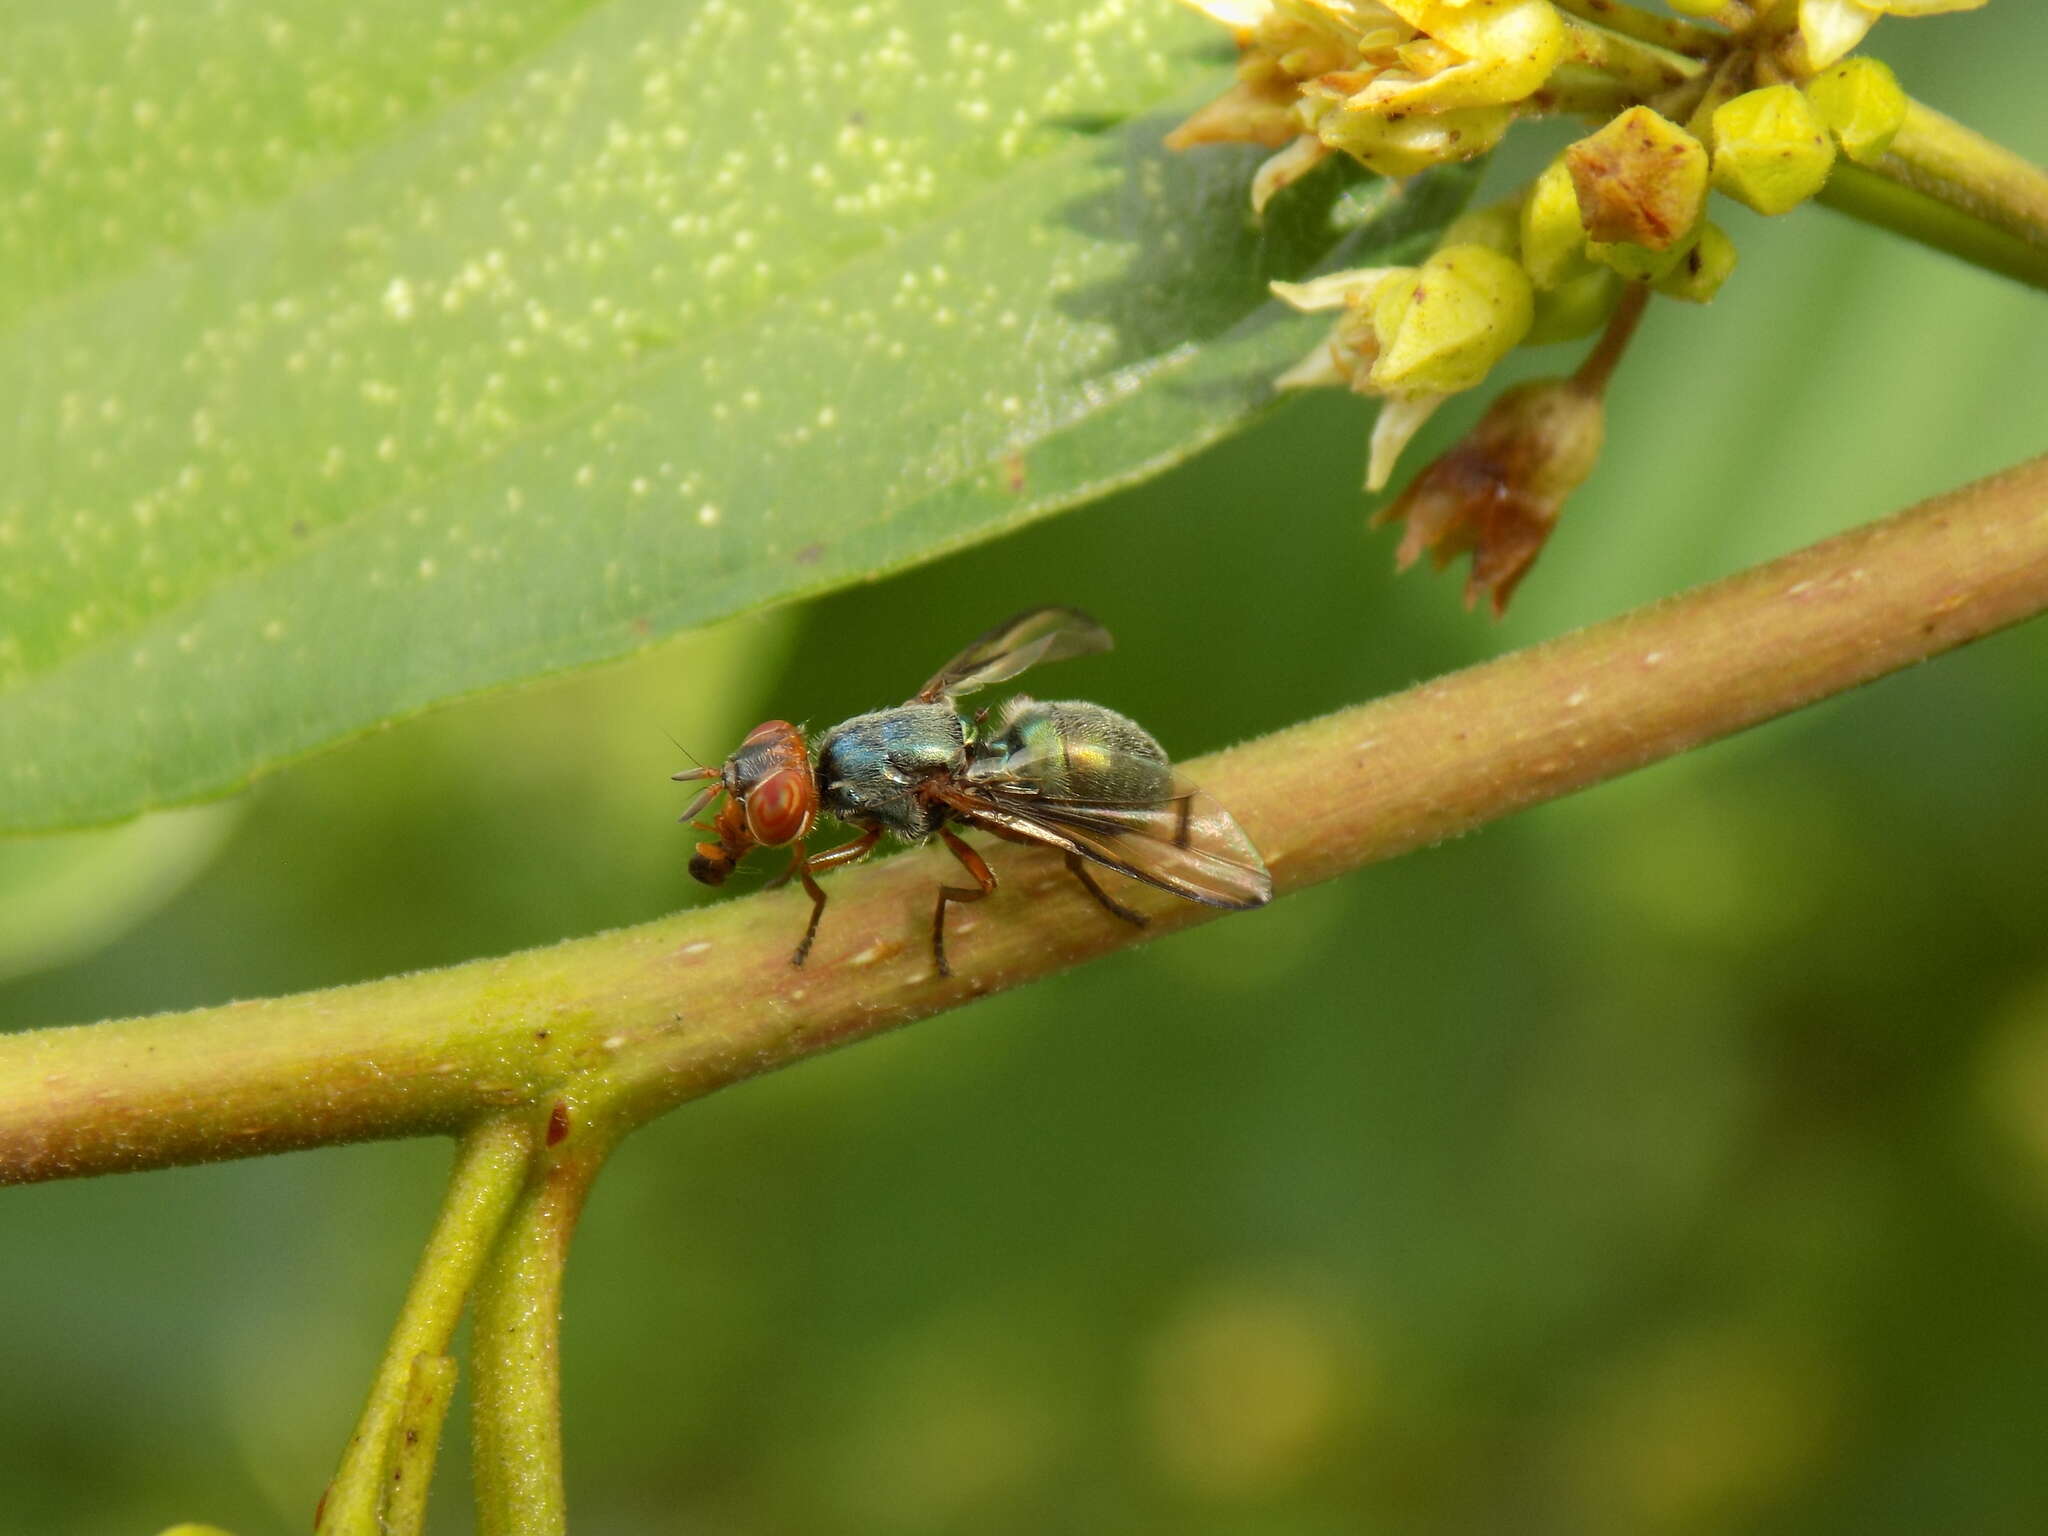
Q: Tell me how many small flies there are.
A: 1